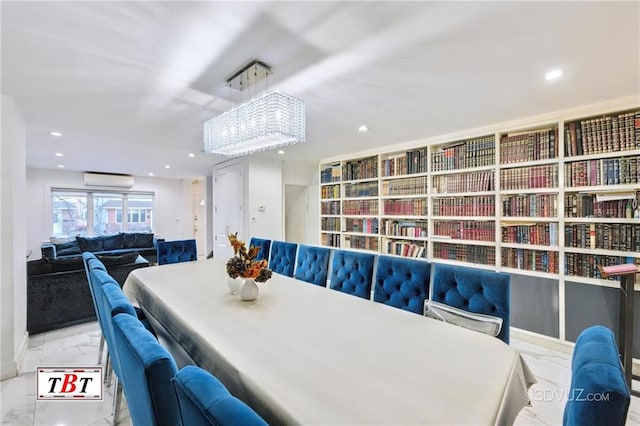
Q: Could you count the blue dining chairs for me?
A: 14